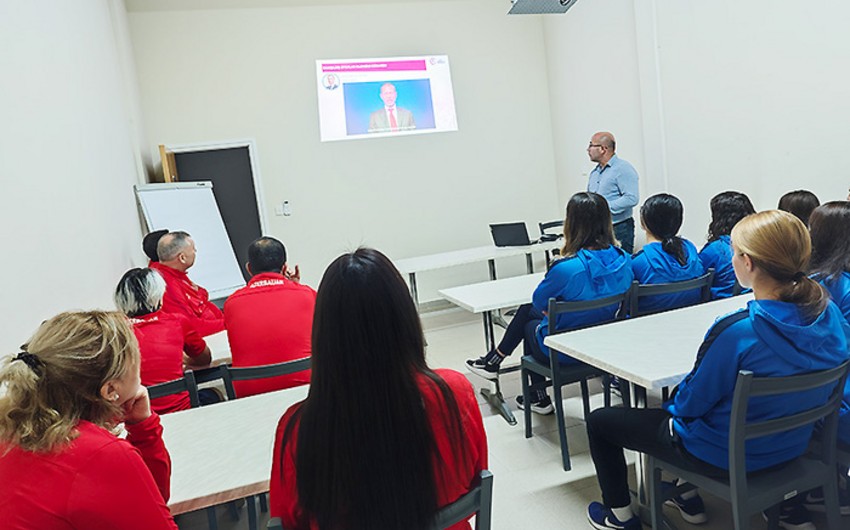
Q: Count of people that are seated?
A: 12